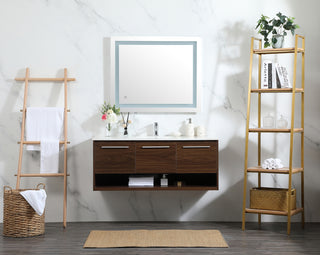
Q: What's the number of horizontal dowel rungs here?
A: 4